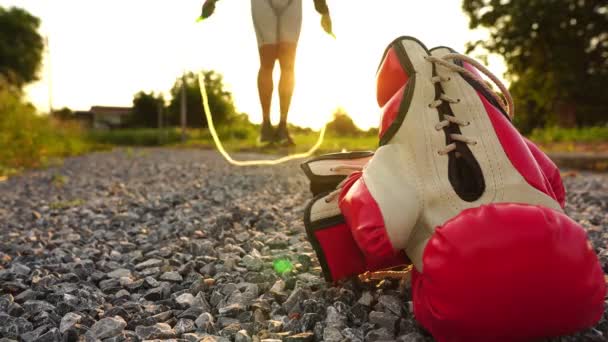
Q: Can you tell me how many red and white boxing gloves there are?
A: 2